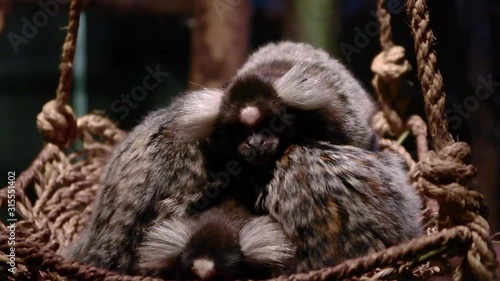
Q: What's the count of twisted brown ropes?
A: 3